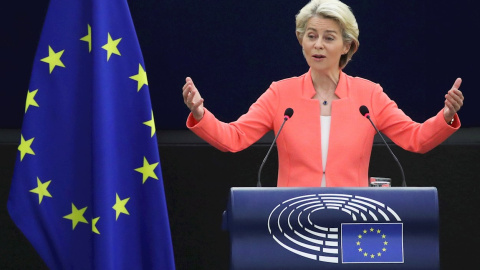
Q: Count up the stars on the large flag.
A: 12